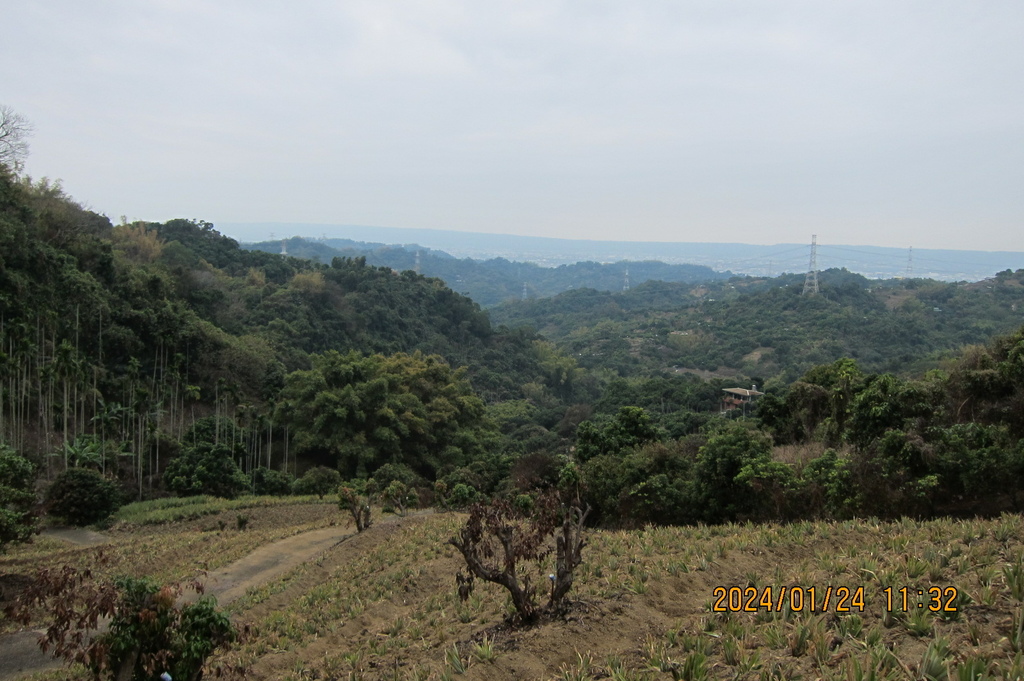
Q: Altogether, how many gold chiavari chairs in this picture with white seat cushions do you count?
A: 0